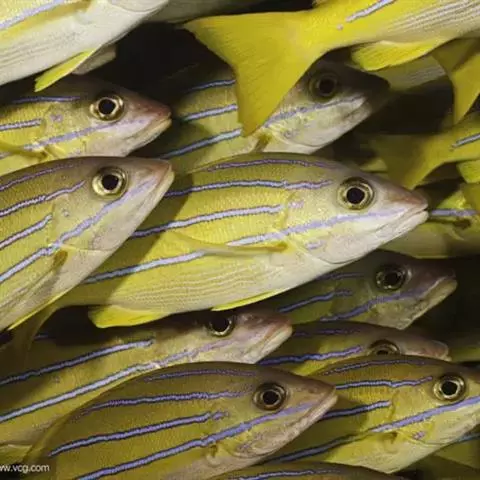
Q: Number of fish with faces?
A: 9